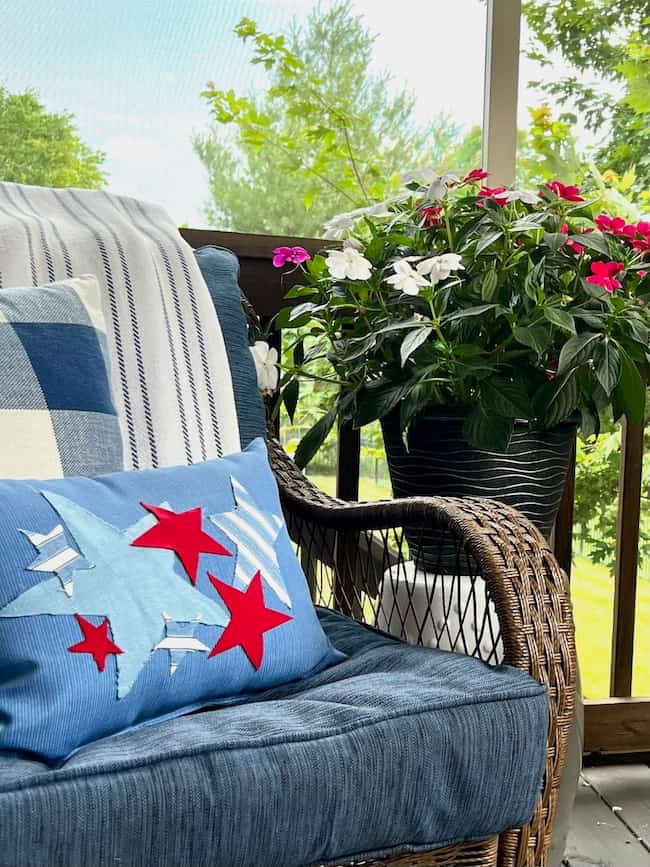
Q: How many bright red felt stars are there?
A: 3